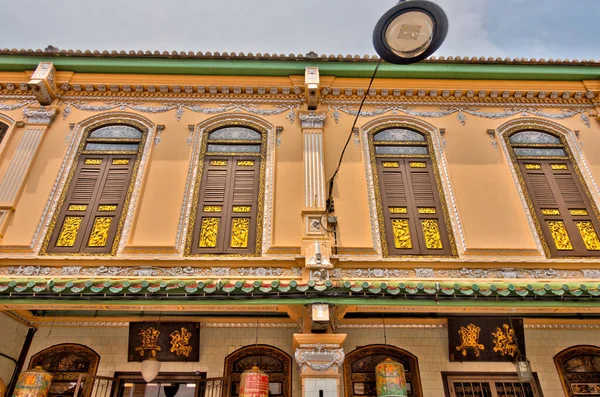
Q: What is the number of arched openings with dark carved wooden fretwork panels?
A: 4